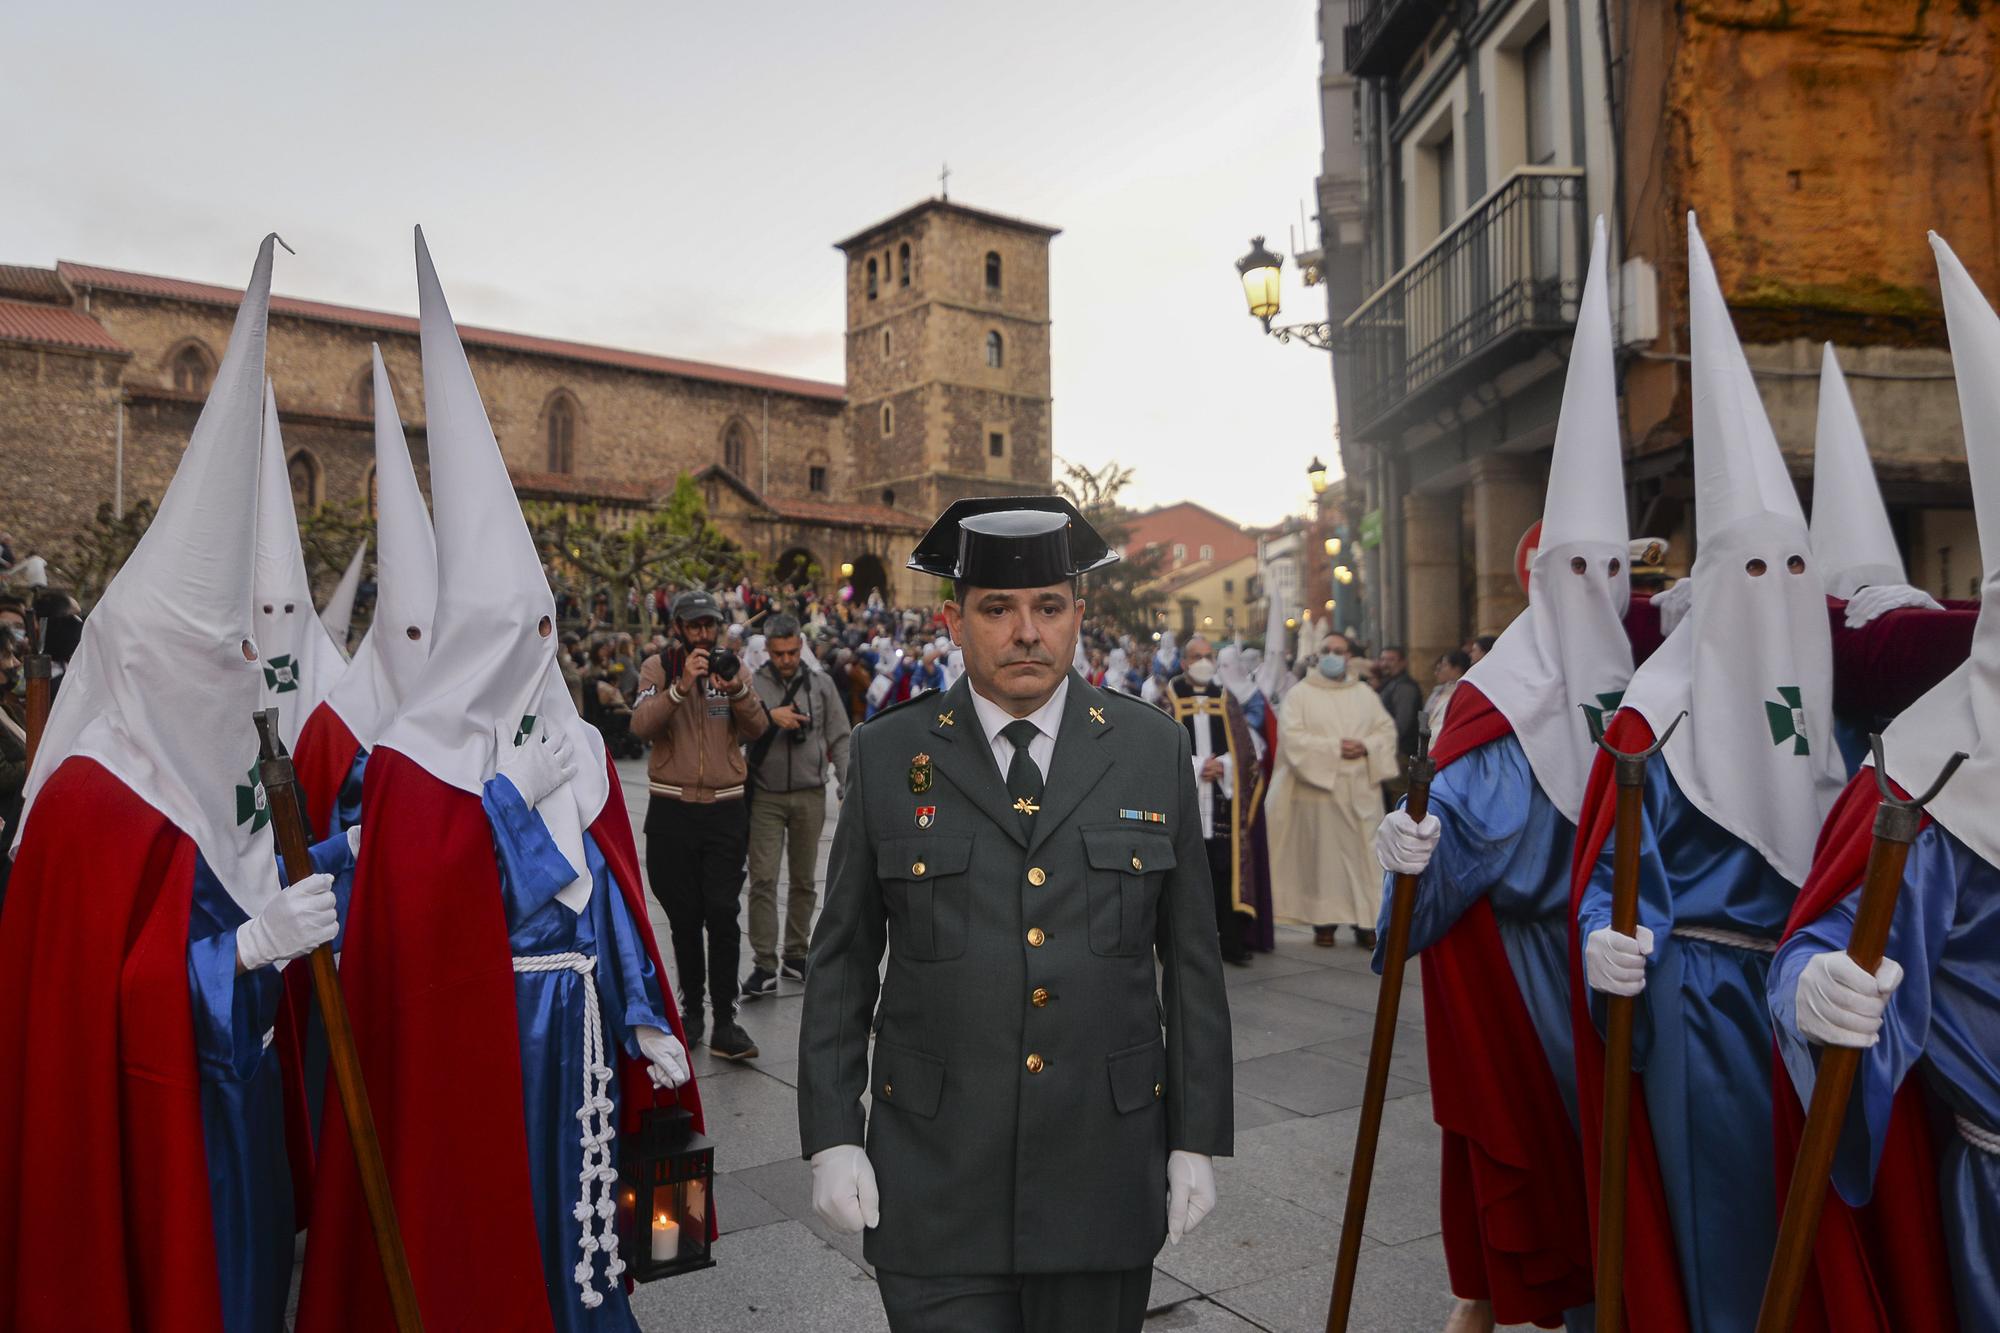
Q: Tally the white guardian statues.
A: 0